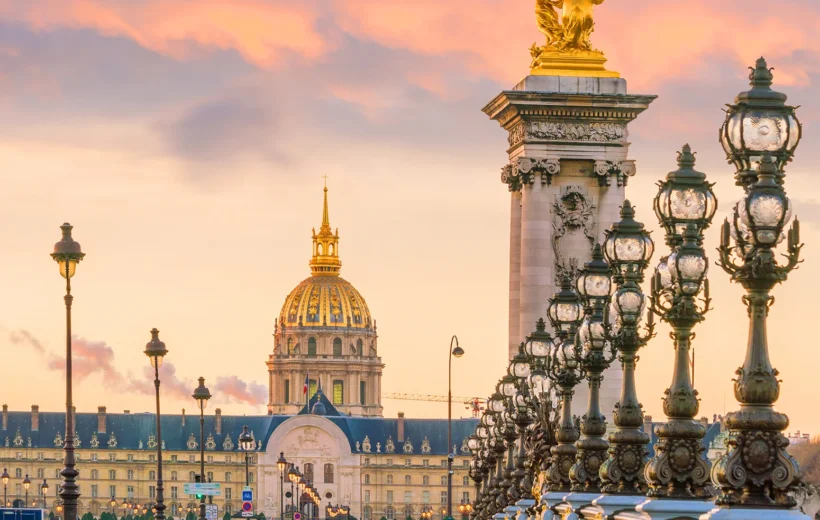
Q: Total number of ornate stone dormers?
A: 15